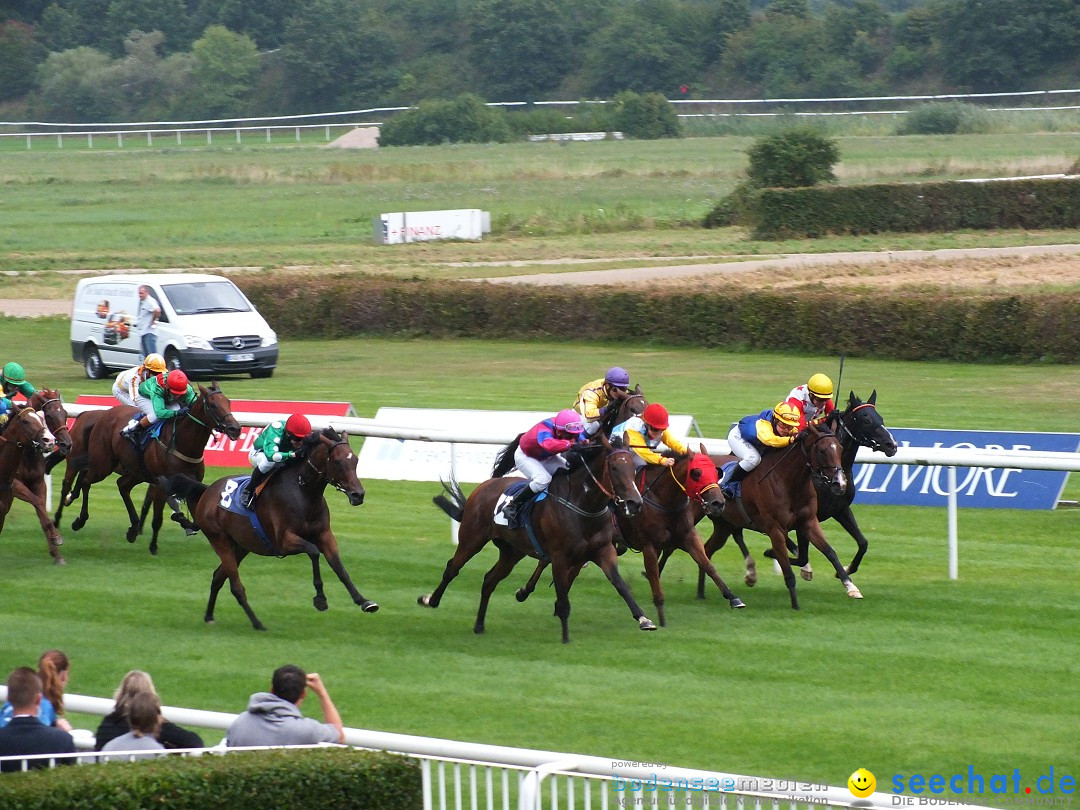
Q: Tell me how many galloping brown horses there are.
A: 9